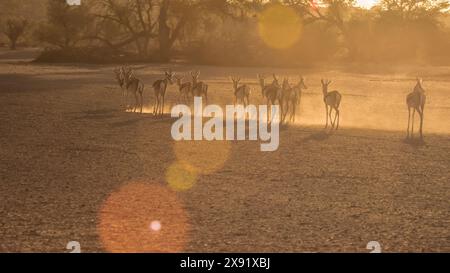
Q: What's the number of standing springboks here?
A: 12